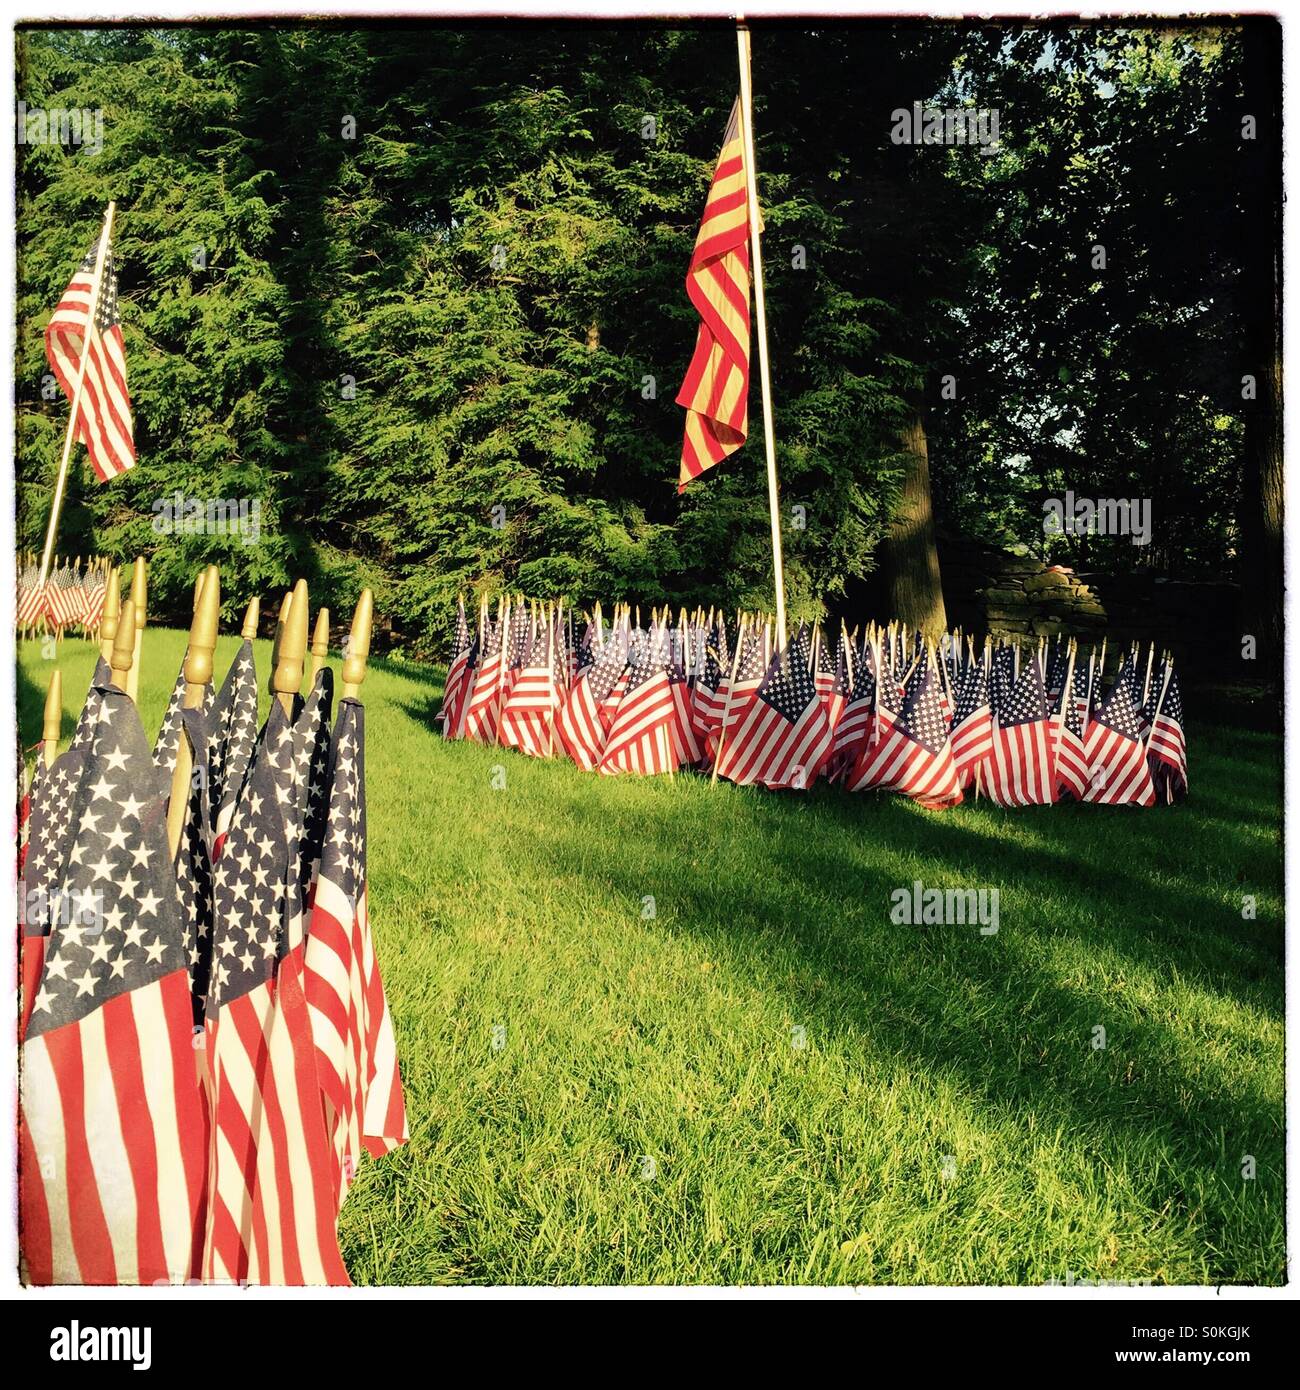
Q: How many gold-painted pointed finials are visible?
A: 11